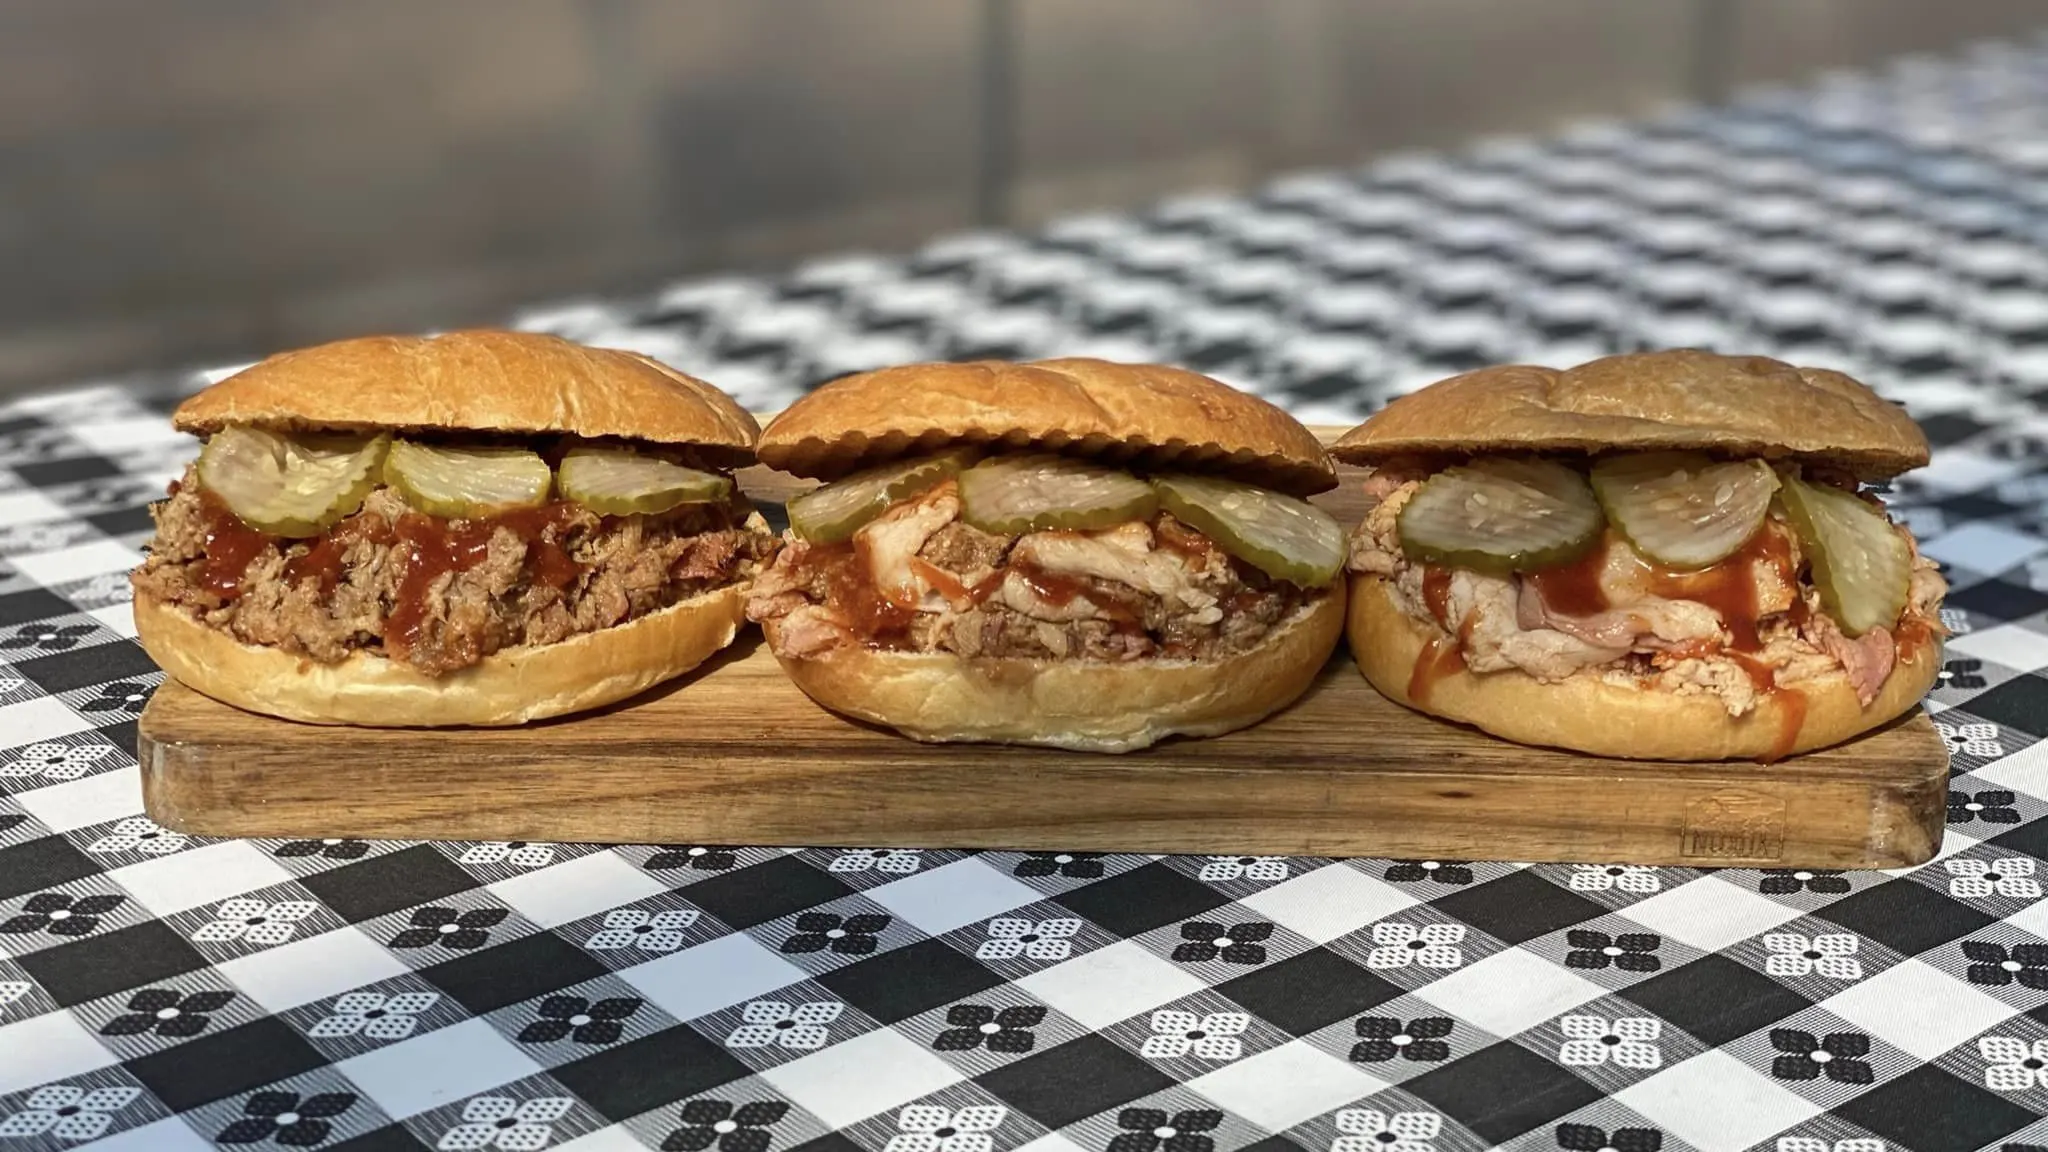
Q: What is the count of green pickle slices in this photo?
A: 9